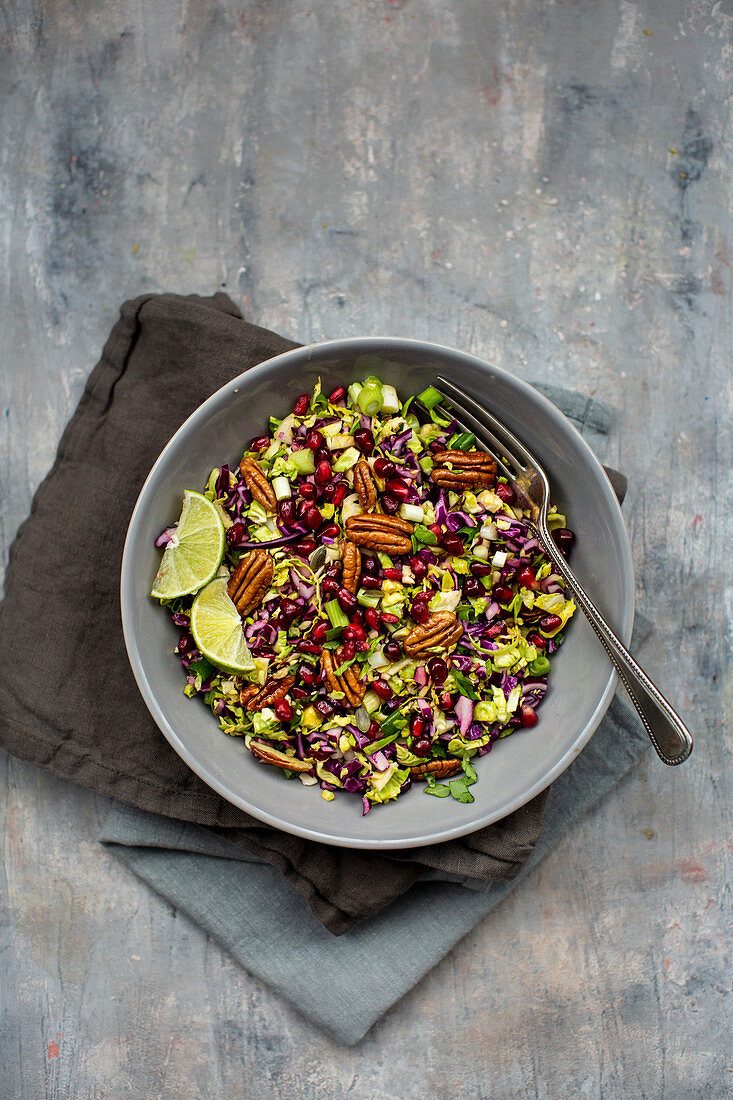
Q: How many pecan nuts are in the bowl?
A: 11